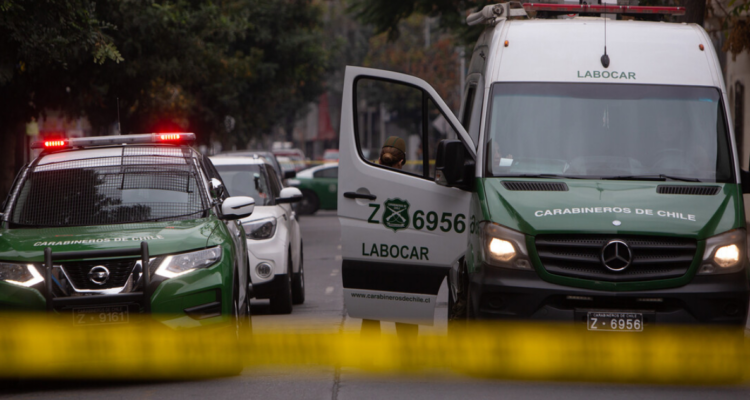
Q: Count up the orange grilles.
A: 0